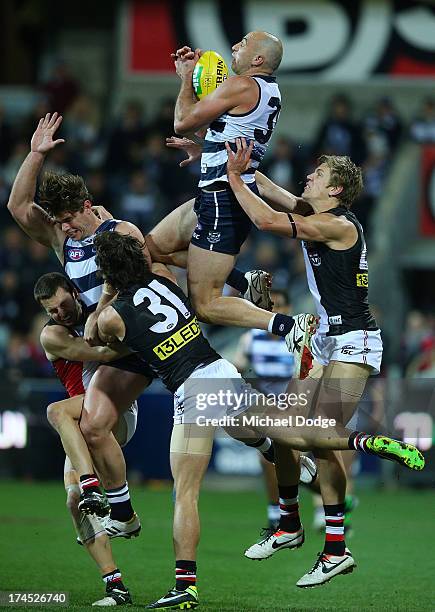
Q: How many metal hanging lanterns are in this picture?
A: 0